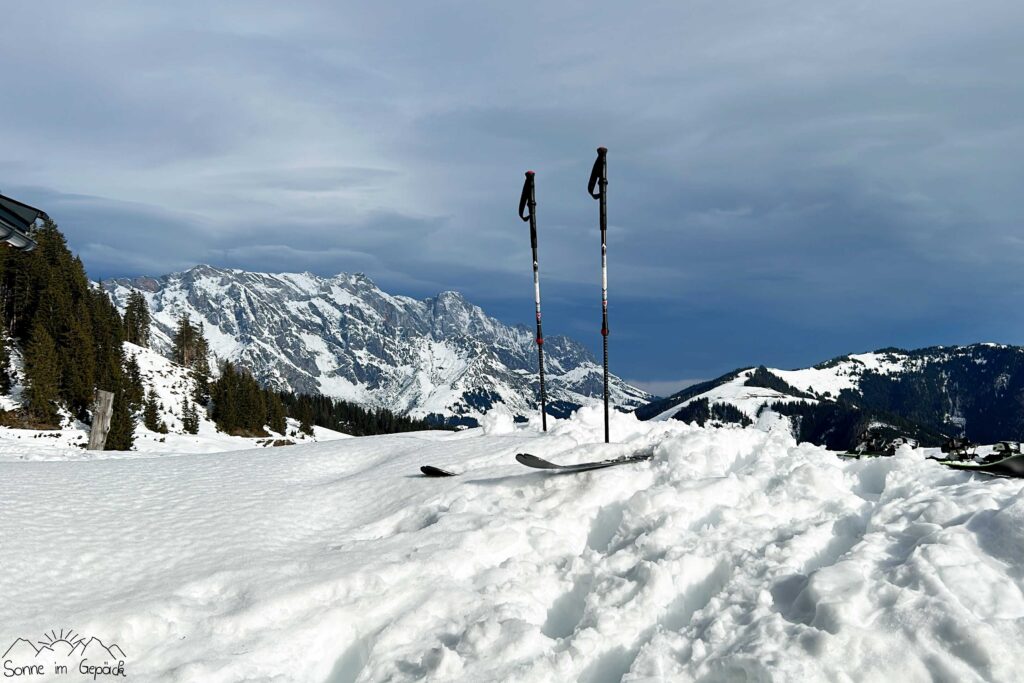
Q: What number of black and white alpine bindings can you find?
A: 2